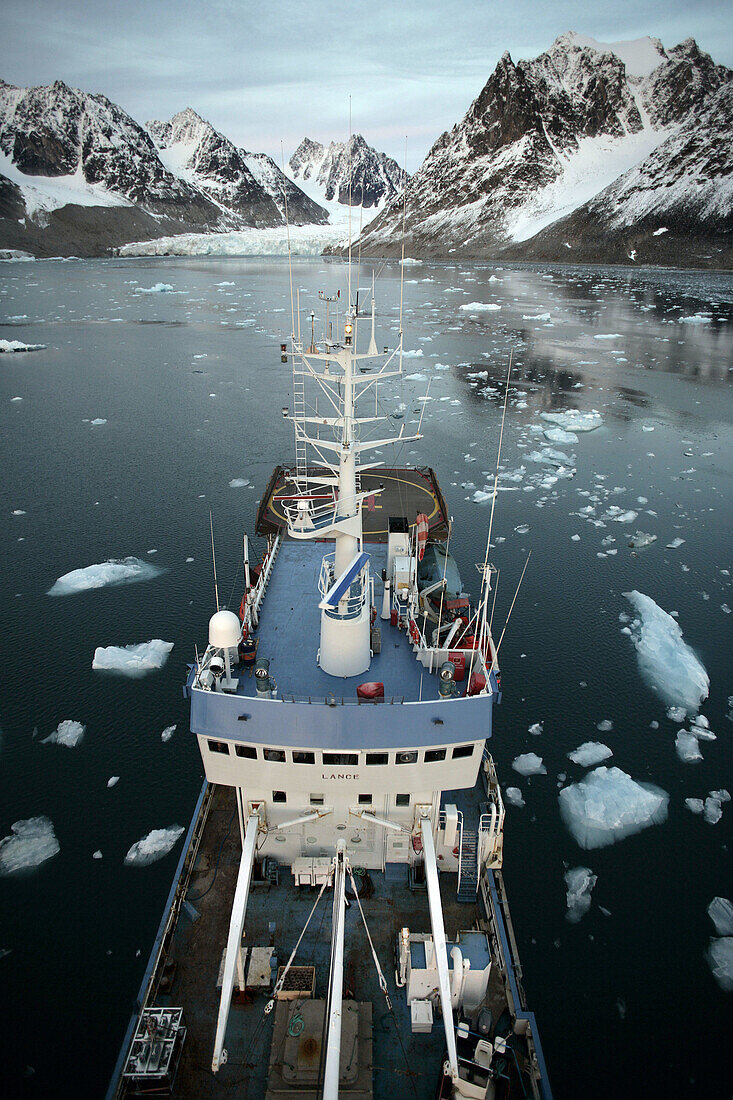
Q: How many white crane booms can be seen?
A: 3